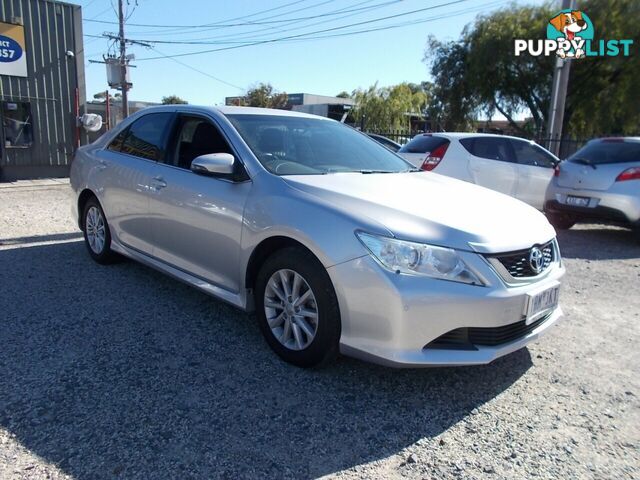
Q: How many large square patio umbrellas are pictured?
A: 0